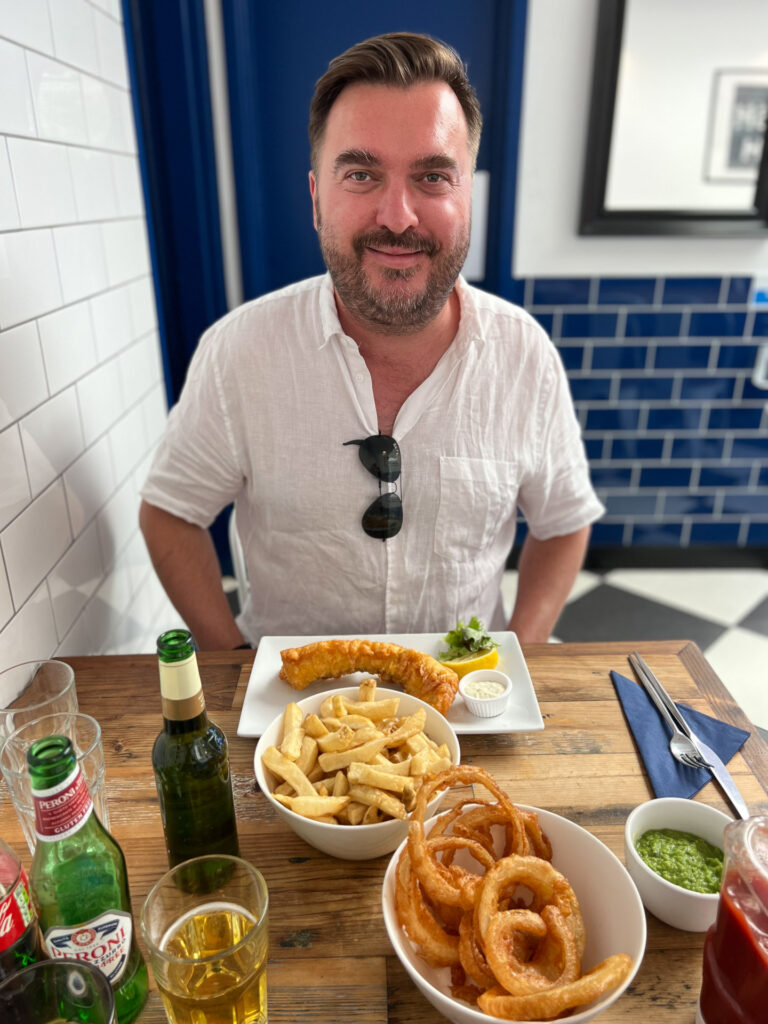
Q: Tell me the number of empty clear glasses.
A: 2